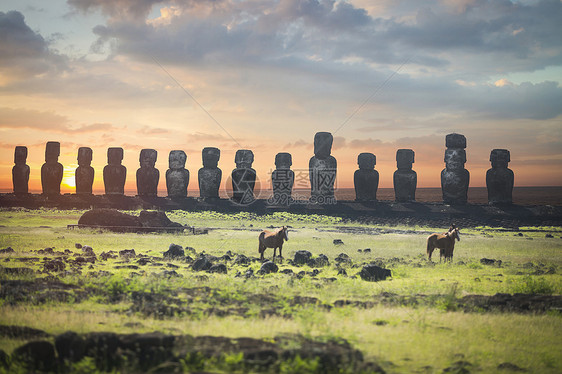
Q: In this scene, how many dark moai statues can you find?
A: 14